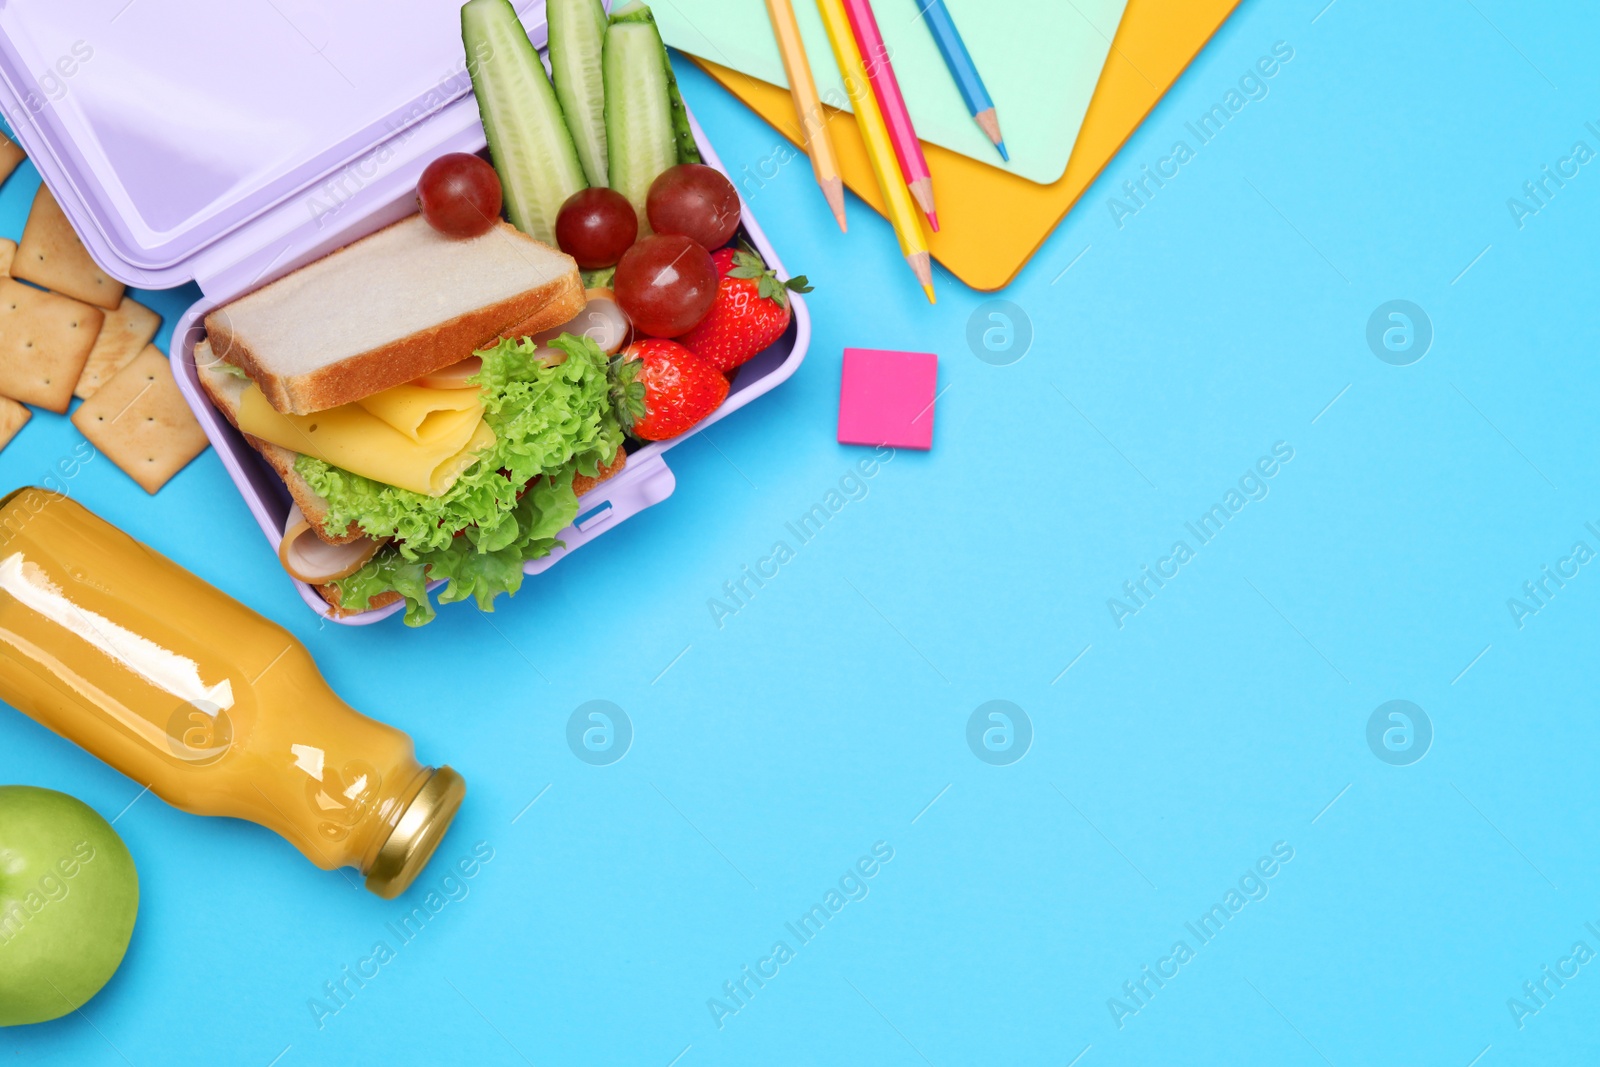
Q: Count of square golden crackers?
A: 7